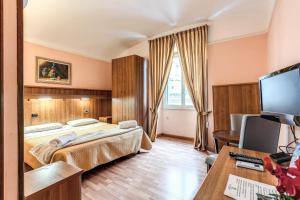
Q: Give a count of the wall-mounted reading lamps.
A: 2